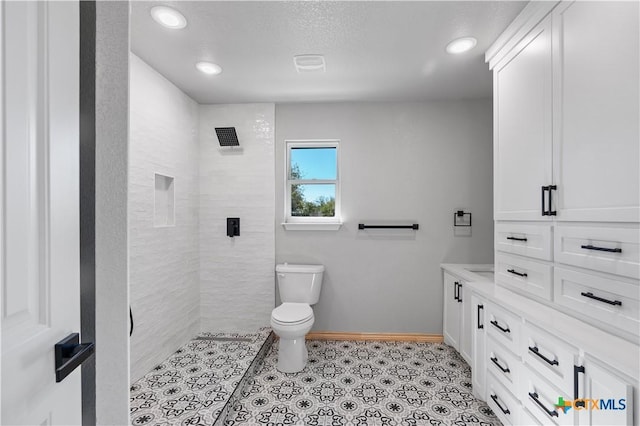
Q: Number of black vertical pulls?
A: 6